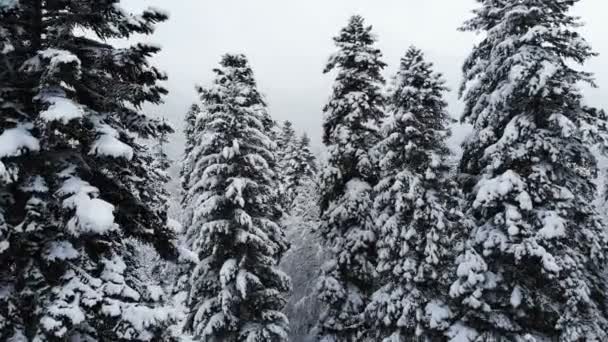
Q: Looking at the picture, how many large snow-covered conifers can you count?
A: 5